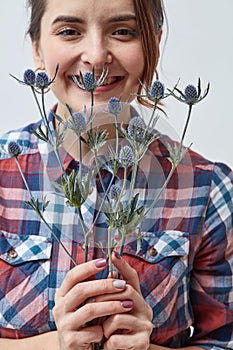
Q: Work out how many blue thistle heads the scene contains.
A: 11